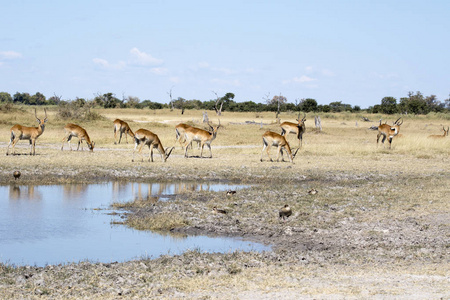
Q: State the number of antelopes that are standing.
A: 9